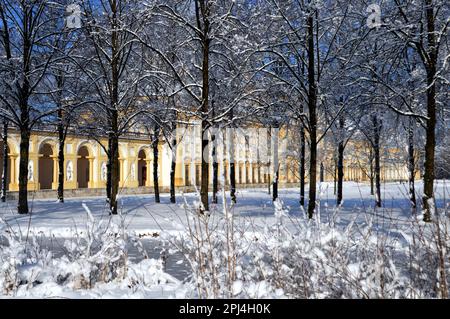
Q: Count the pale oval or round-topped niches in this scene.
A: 4